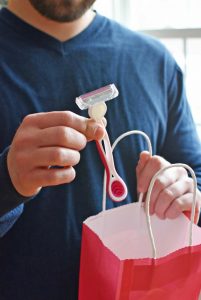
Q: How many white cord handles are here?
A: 2